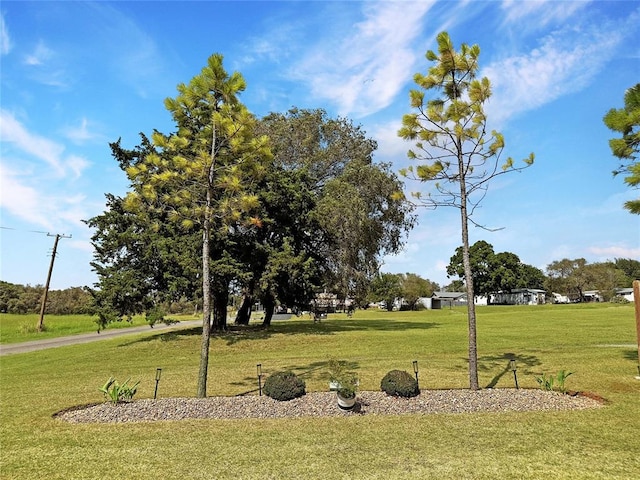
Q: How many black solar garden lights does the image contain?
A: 4